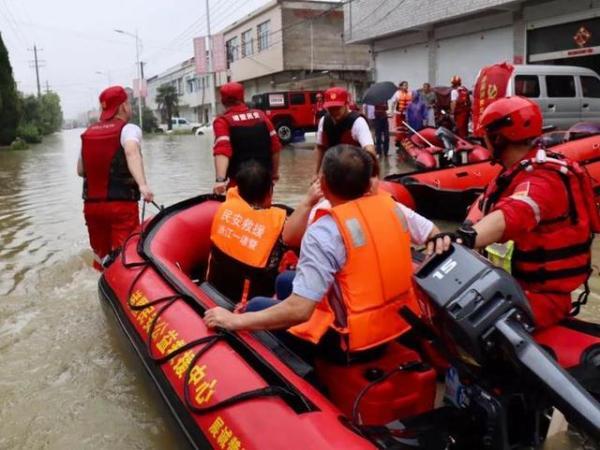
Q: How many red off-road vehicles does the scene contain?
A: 1